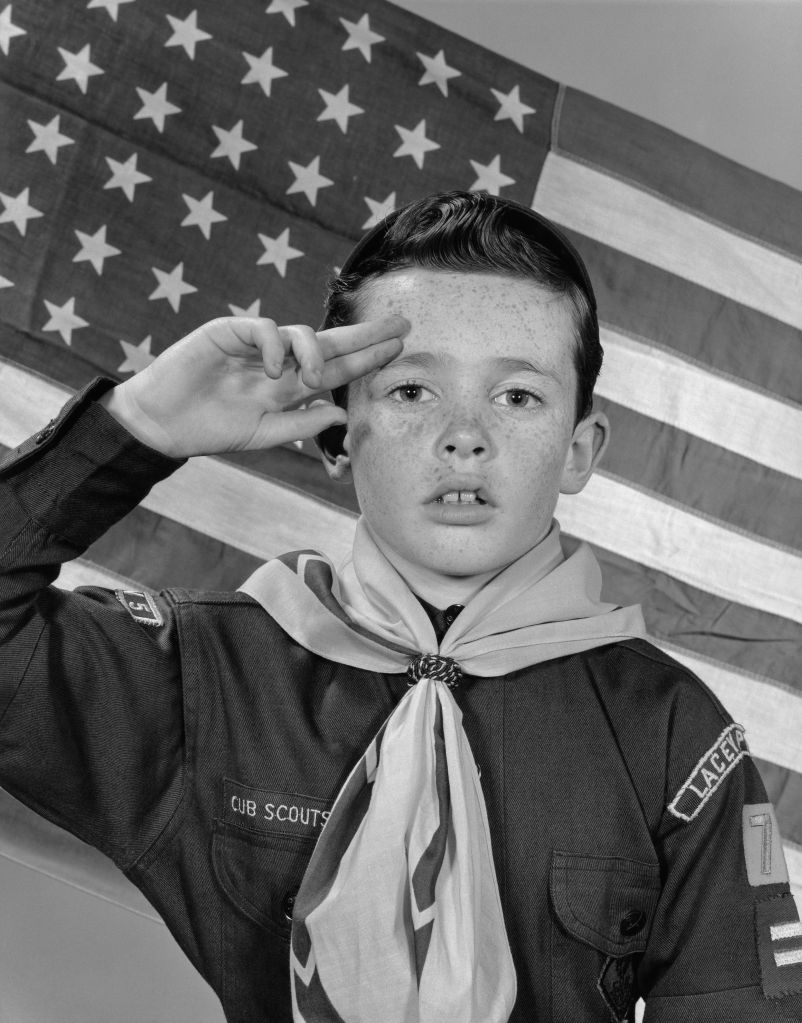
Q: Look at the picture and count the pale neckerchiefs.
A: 1